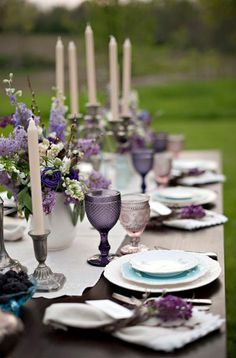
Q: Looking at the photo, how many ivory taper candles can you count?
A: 6